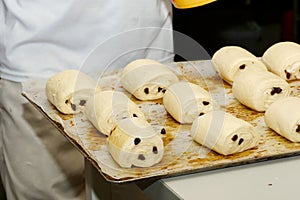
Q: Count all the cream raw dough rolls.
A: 10